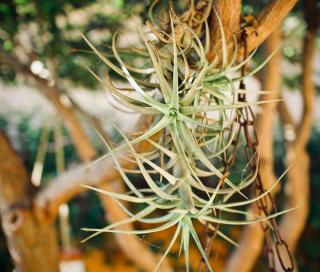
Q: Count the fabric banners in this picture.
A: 0